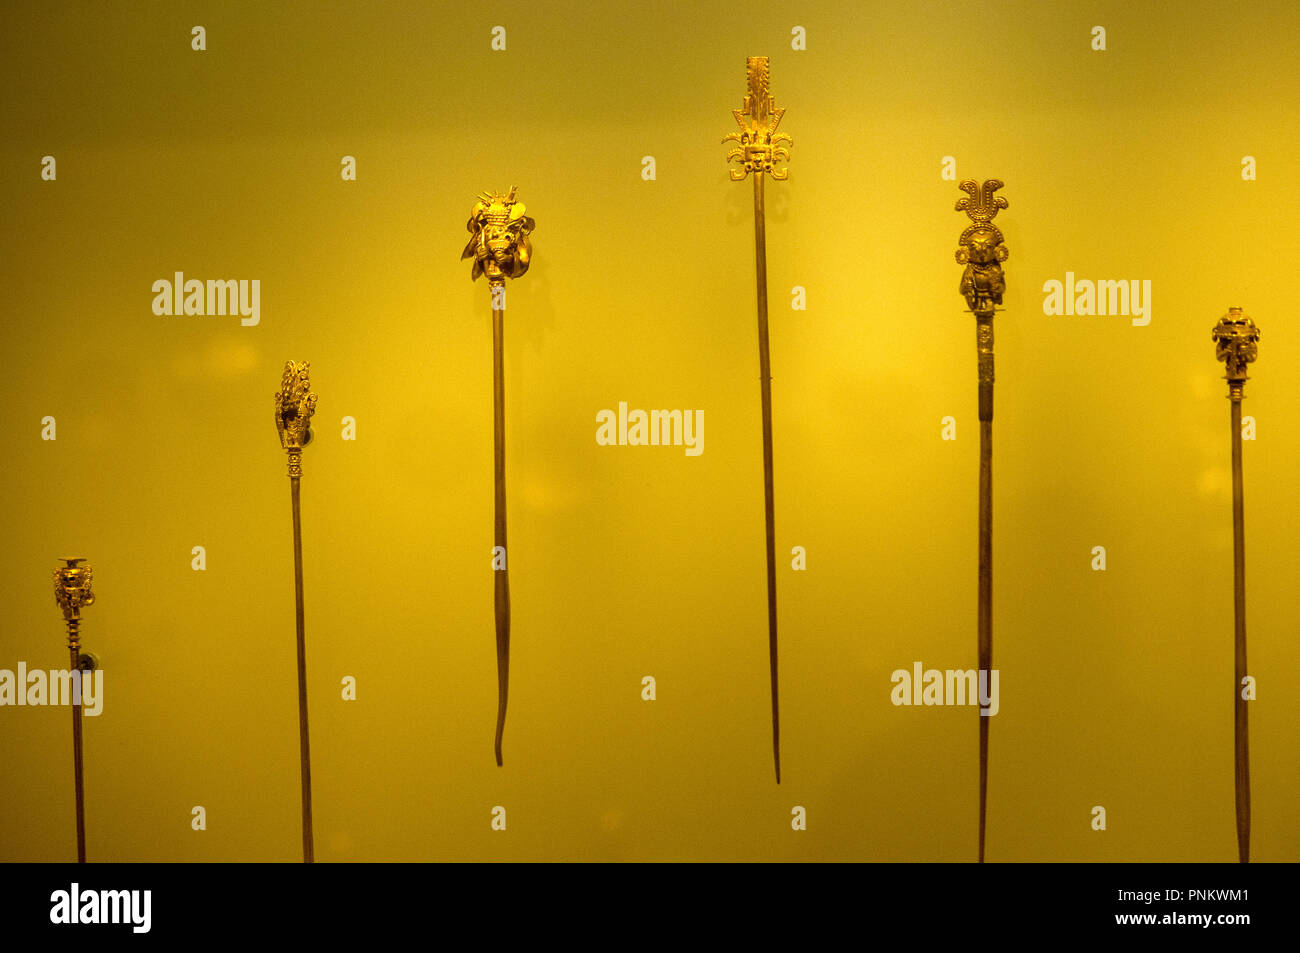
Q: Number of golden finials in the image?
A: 6